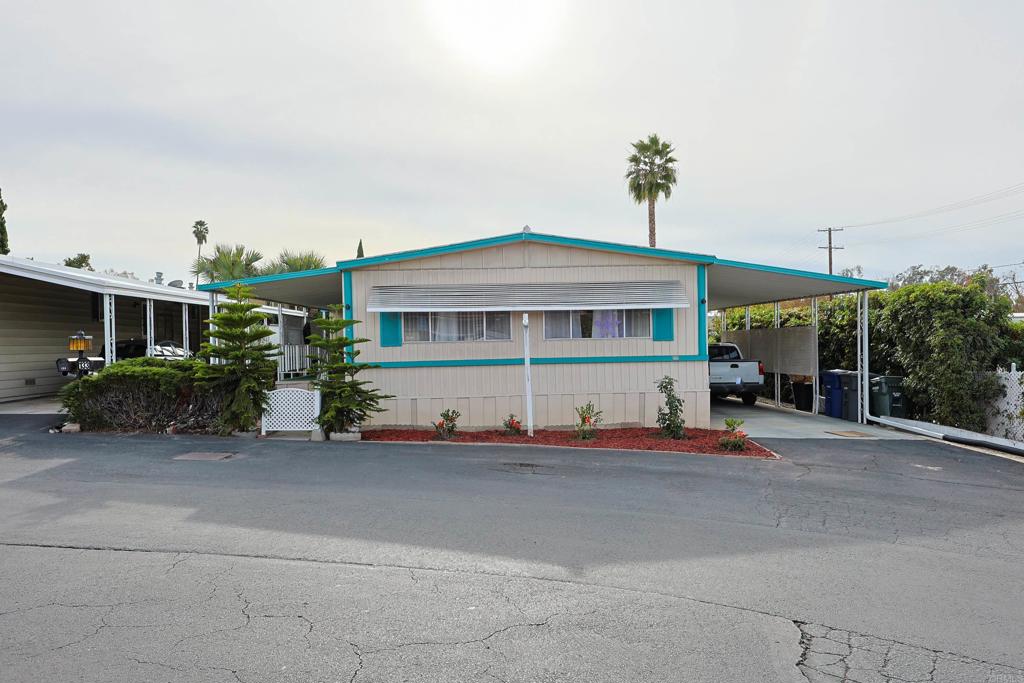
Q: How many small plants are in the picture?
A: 5